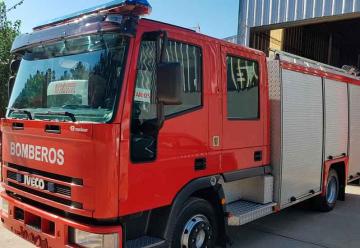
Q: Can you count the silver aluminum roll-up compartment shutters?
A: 3